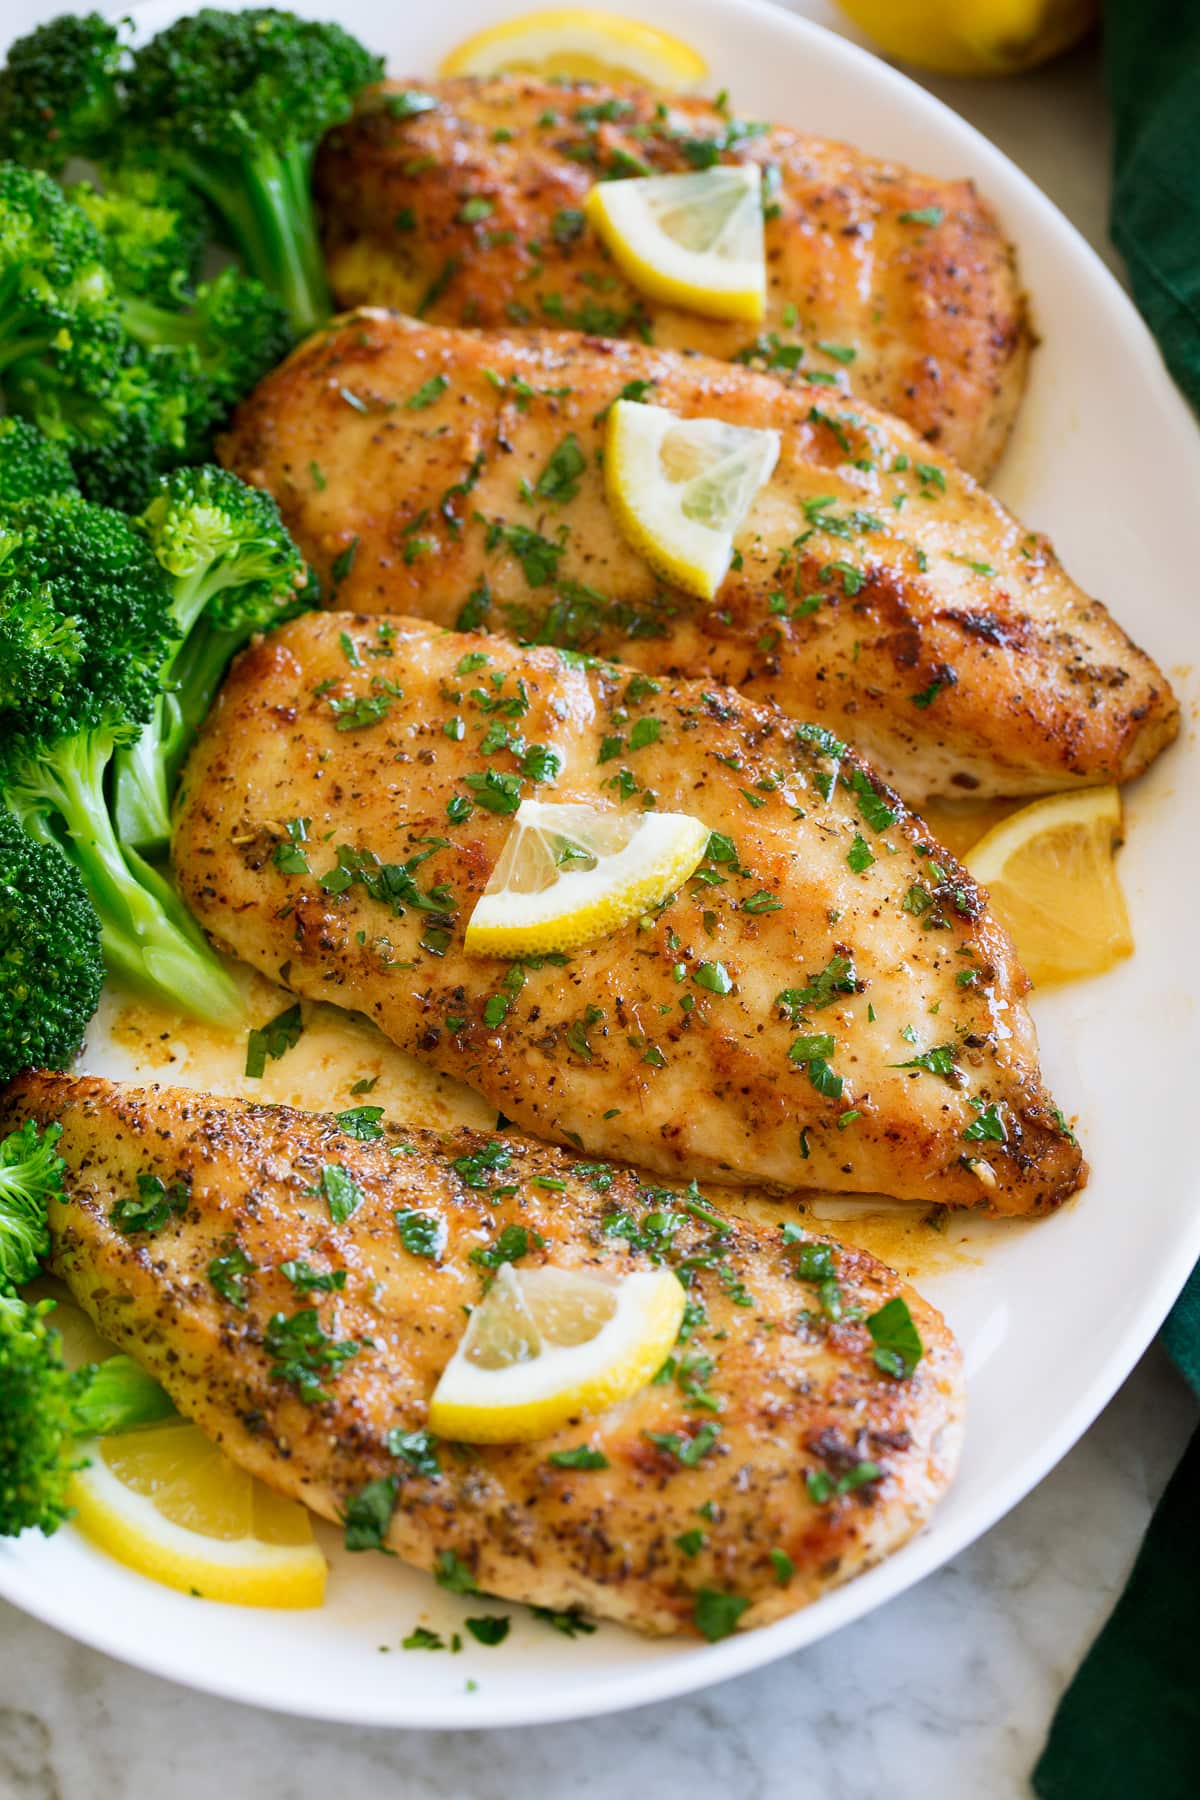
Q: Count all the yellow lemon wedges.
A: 7